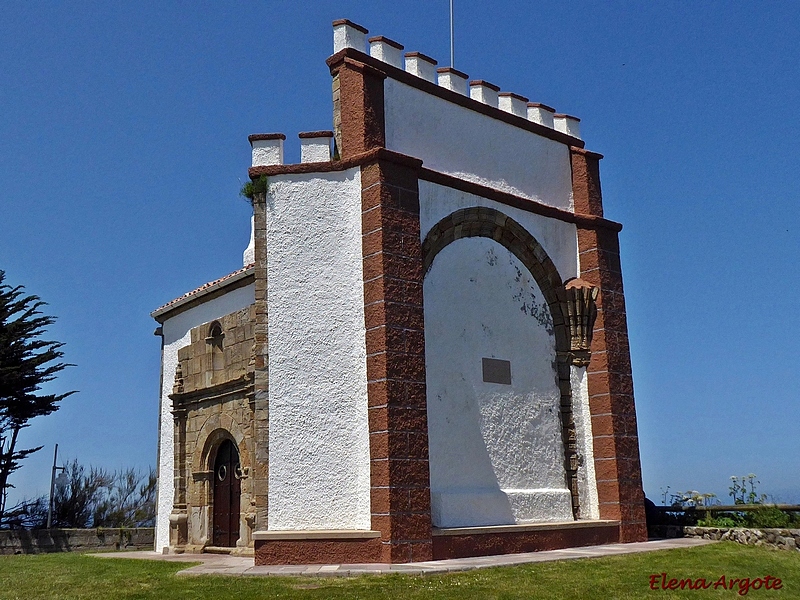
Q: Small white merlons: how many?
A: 10